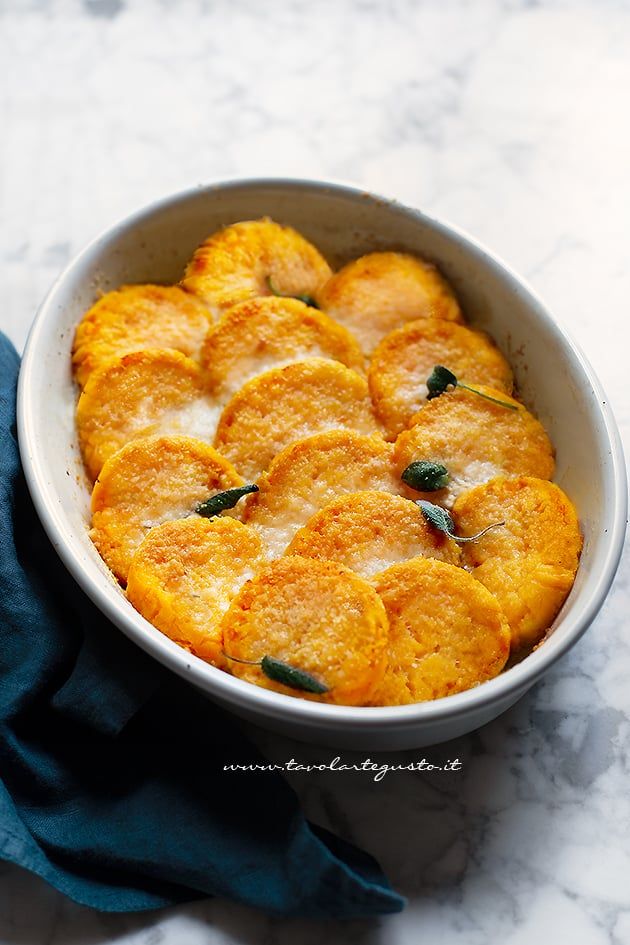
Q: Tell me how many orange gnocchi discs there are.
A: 15